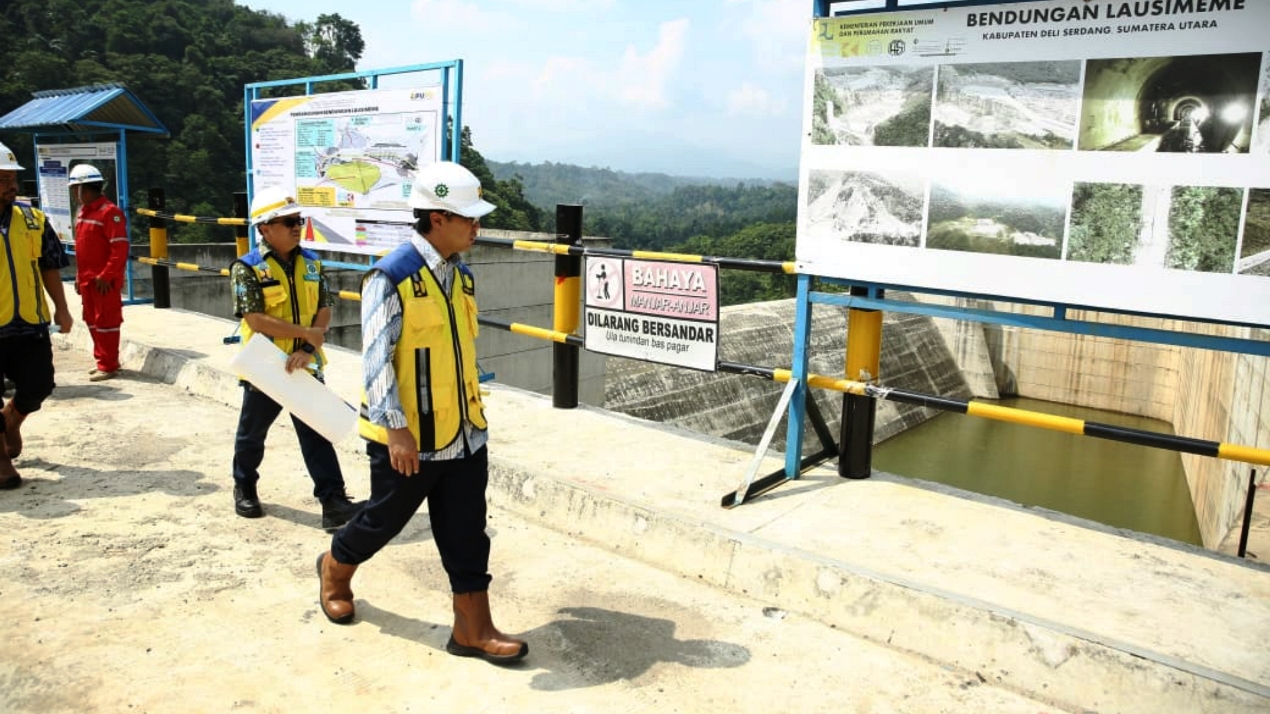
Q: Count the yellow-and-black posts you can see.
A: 4